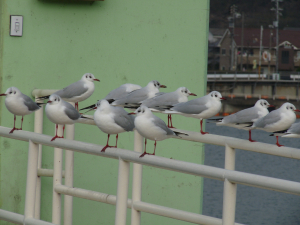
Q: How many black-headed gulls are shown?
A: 12